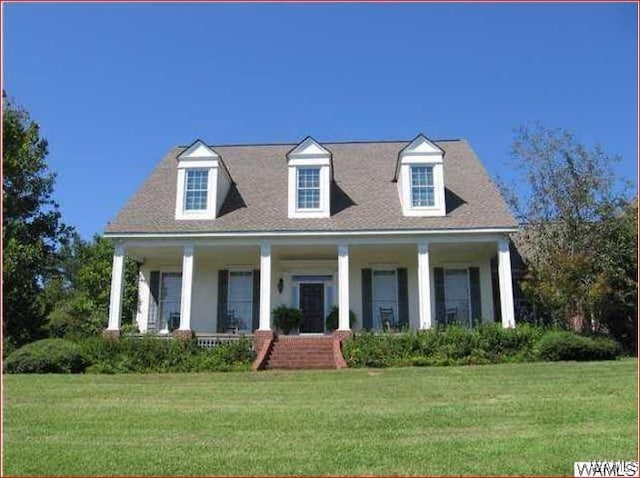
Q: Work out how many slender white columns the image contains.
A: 6